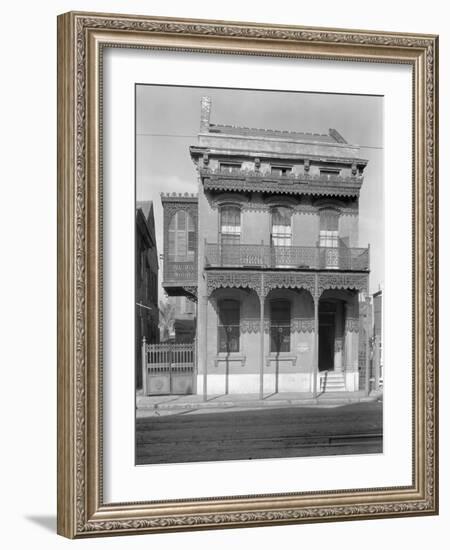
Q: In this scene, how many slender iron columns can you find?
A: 4